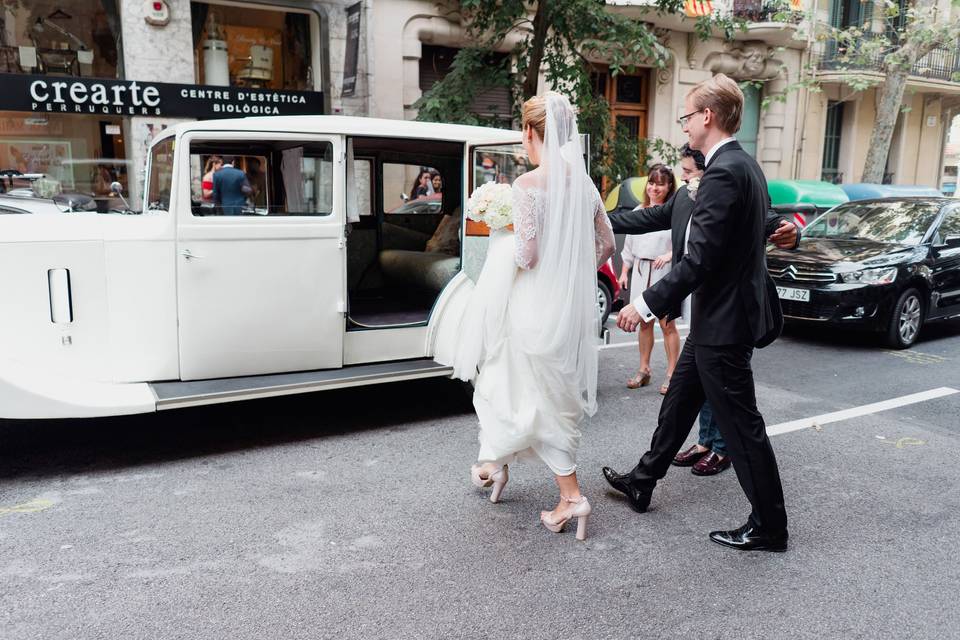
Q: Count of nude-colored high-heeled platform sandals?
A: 2